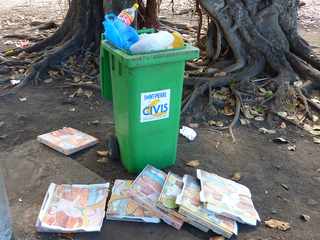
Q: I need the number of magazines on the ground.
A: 7